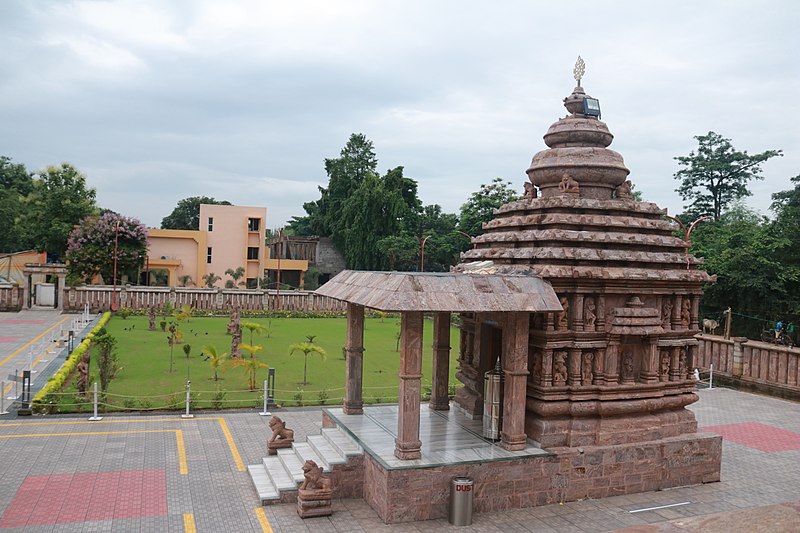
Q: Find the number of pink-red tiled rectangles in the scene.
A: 4